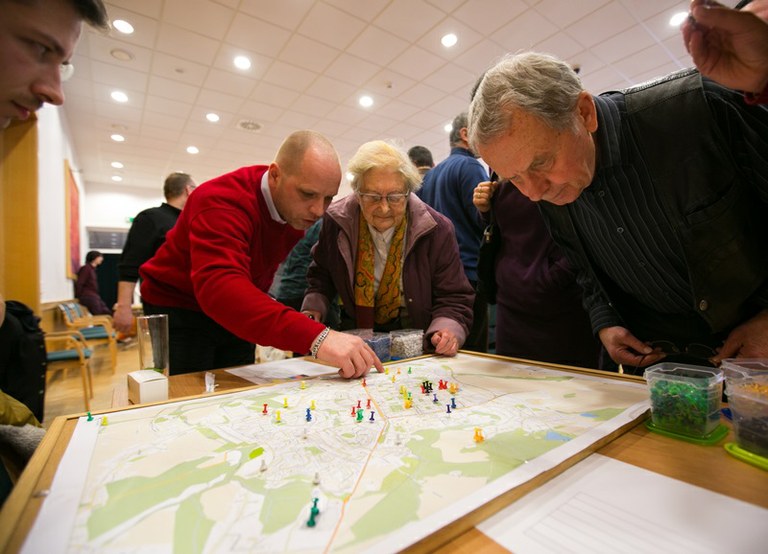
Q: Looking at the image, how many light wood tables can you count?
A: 1